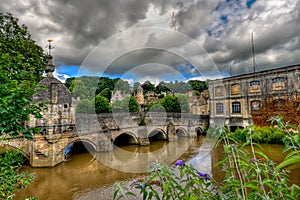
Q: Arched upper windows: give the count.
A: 4